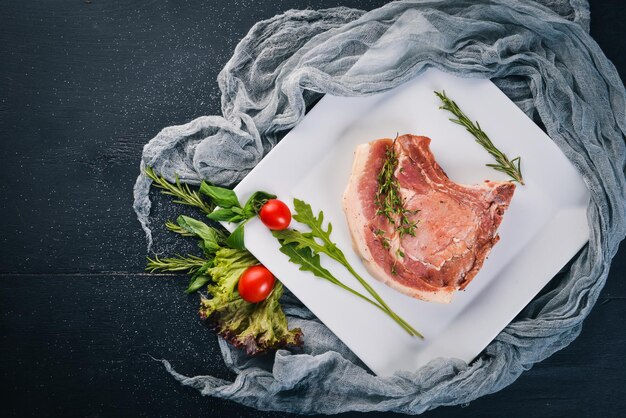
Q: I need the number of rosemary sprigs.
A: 4